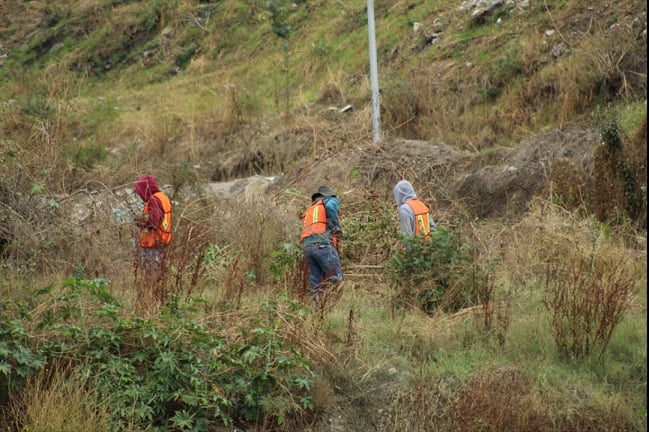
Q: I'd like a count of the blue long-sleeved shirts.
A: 1